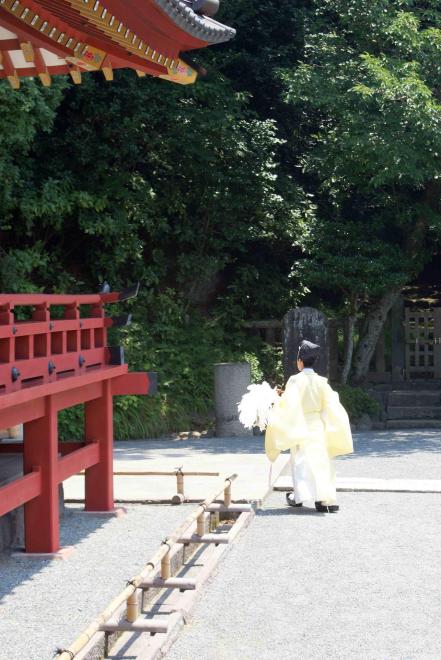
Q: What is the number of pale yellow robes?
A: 1